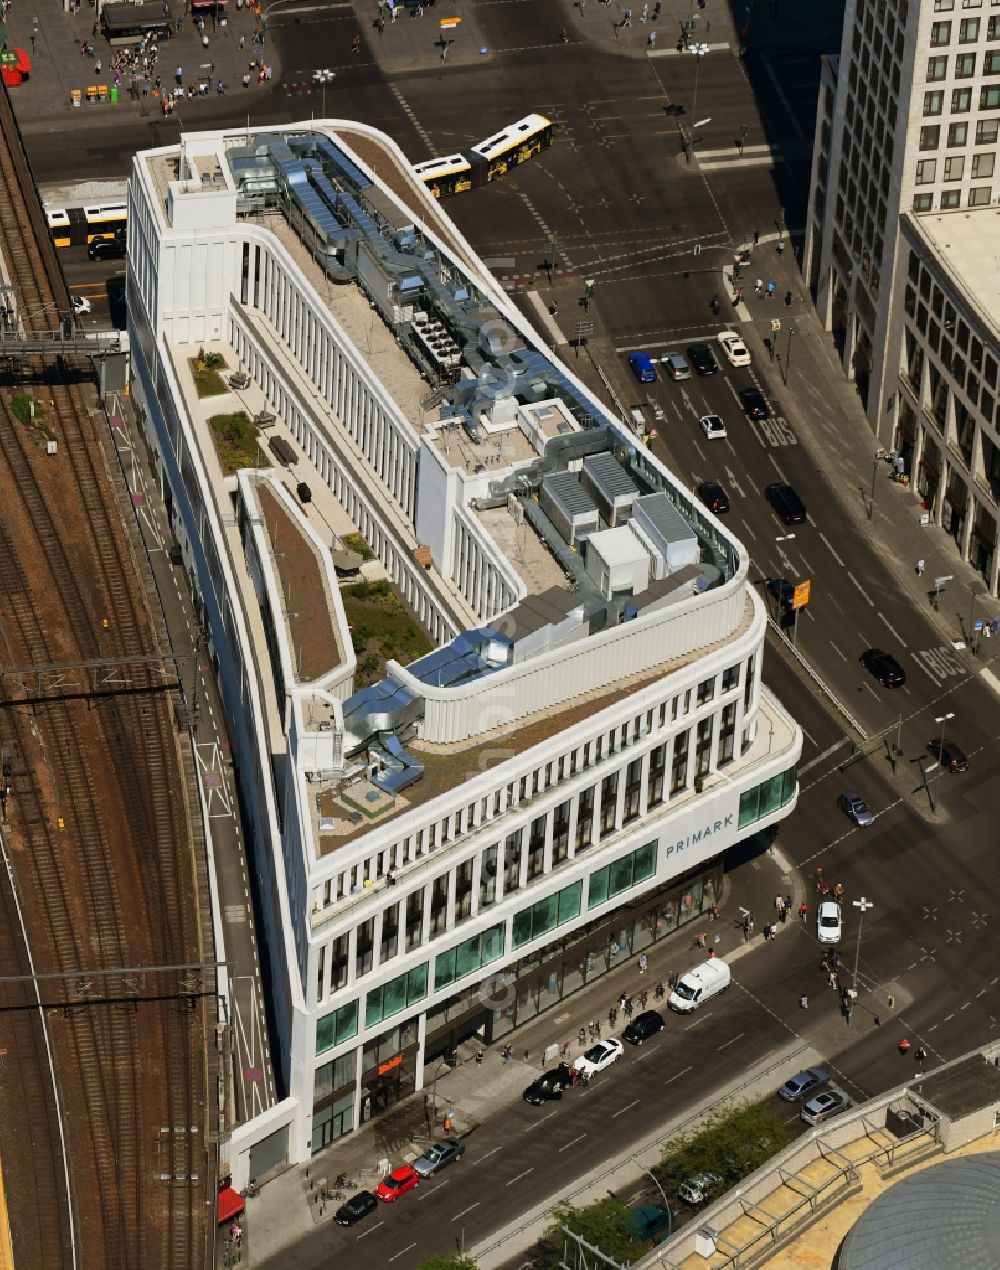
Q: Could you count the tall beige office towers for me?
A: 1